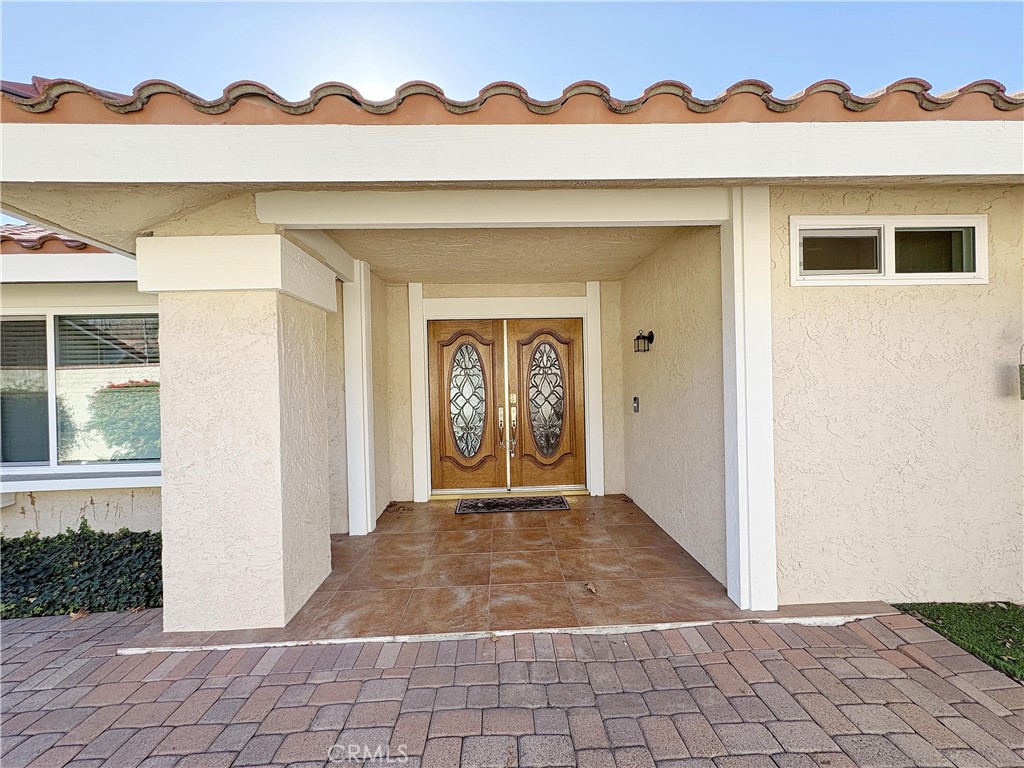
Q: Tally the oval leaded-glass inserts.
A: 2